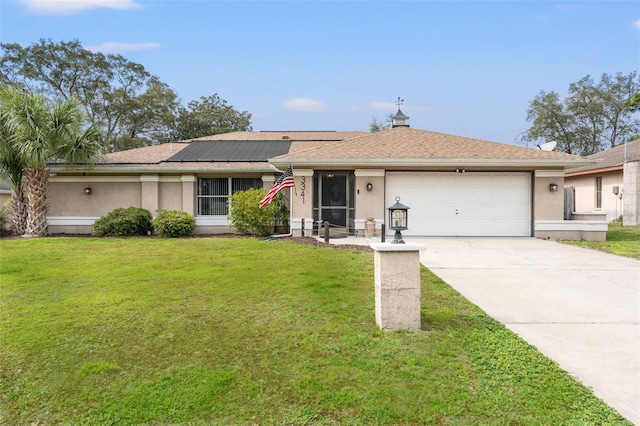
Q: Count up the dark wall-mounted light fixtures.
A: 3